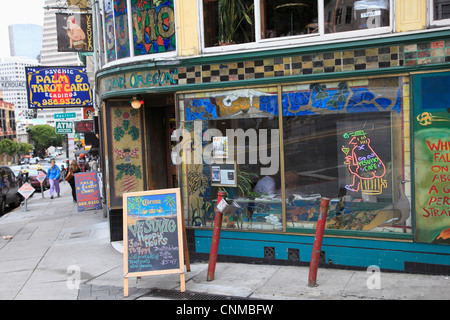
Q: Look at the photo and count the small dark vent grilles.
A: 3